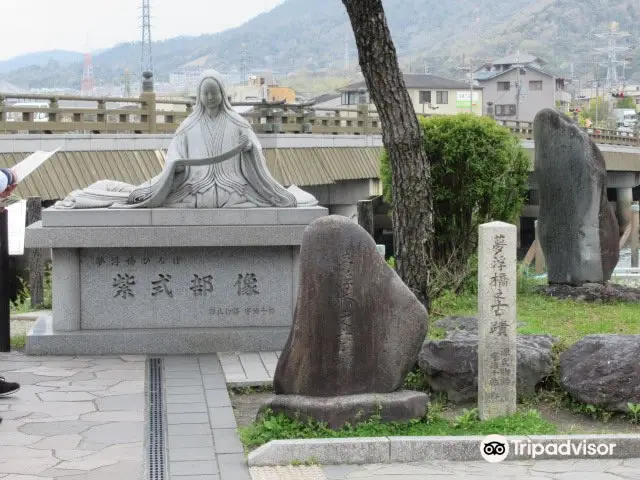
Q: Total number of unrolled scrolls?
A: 1